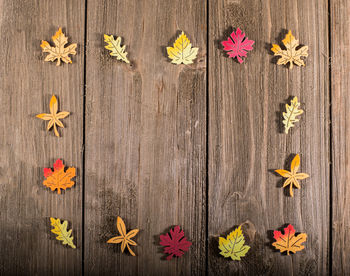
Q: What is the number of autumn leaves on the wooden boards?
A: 14